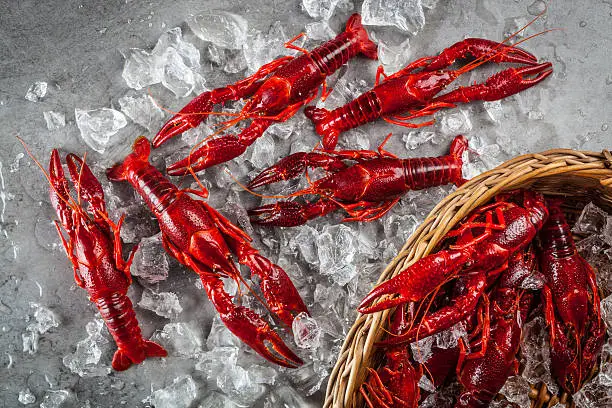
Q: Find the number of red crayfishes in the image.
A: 9